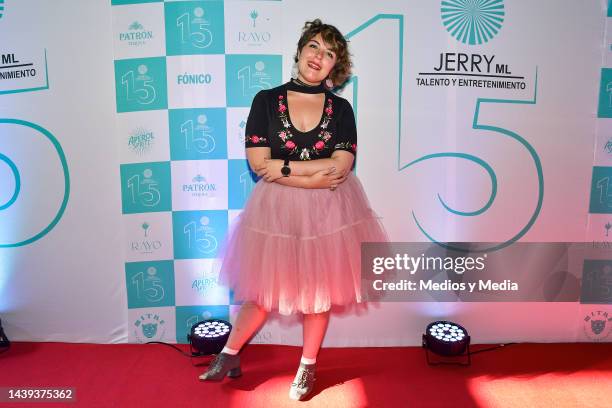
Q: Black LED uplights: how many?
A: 2